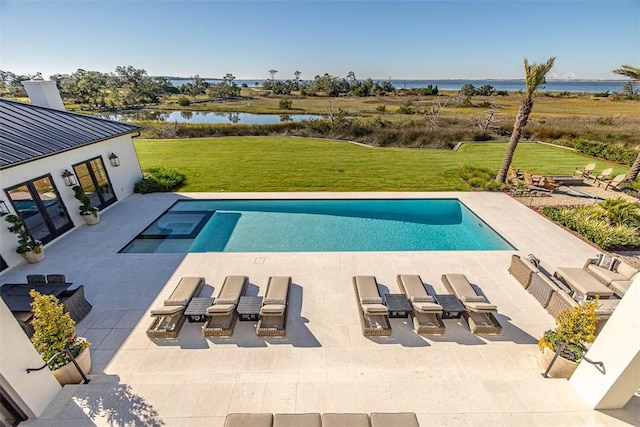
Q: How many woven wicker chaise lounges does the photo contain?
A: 6